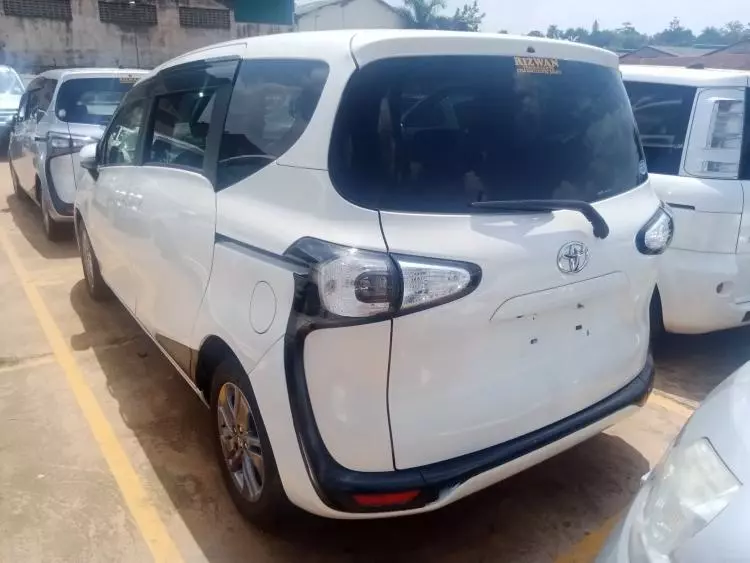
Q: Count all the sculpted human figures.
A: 0